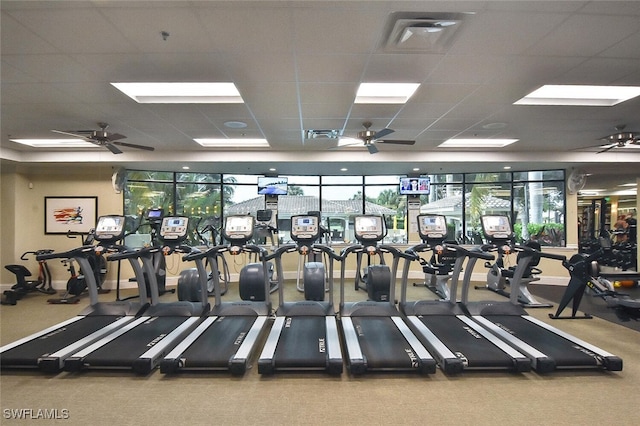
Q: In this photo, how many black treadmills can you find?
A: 7